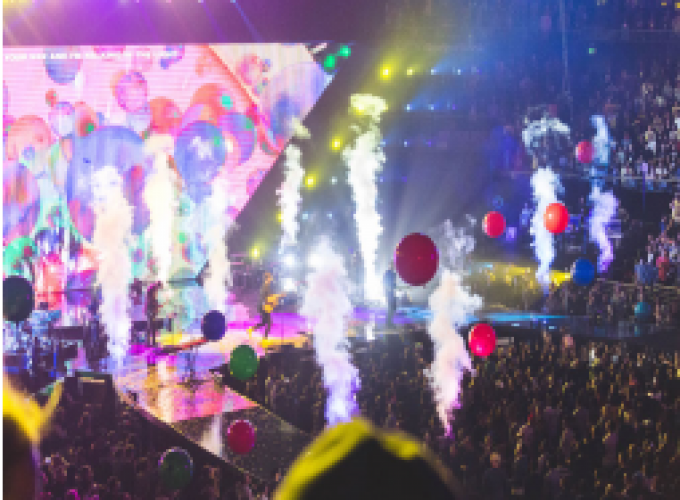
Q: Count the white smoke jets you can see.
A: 9